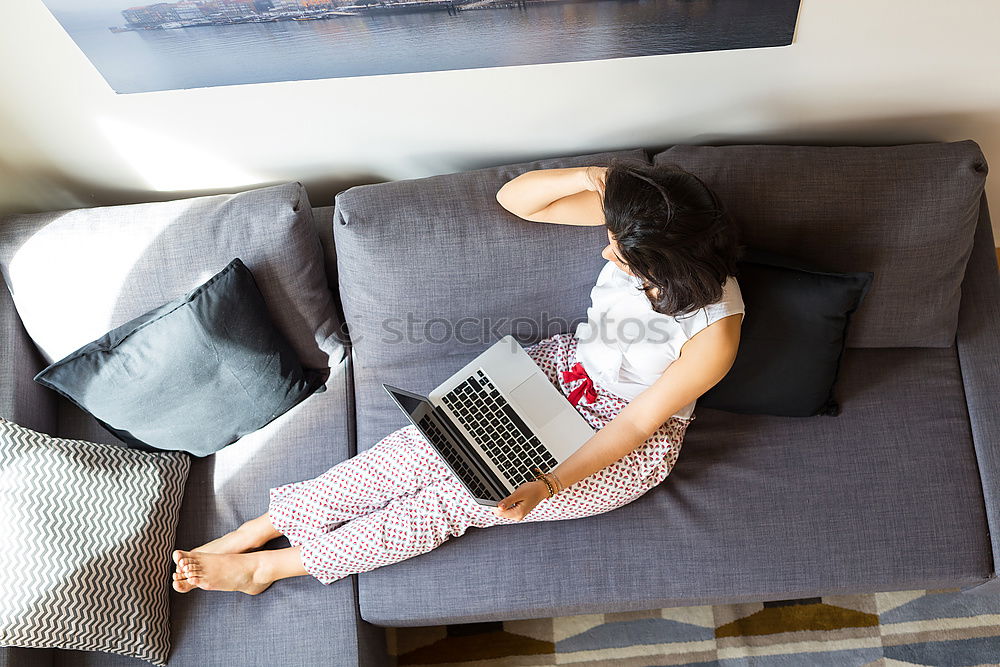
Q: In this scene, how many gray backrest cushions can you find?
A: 3